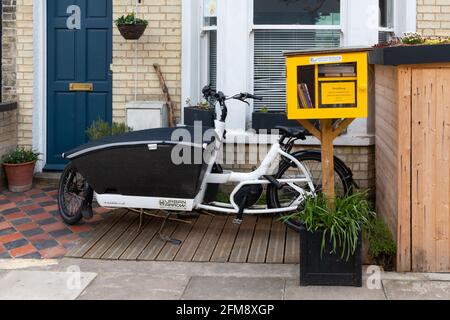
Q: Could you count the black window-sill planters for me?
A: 2